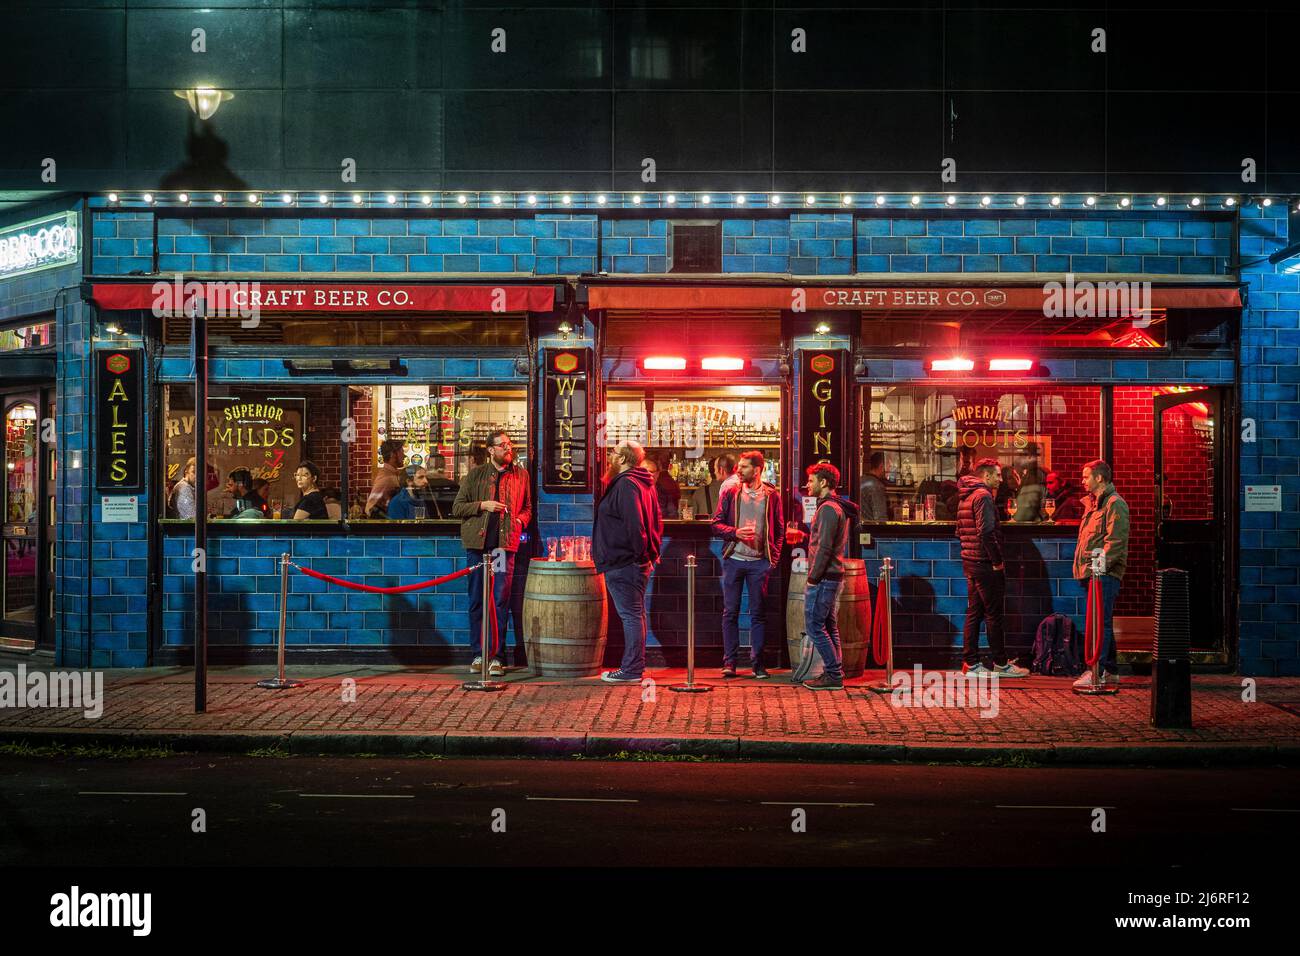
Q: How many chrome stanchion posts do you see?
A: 5